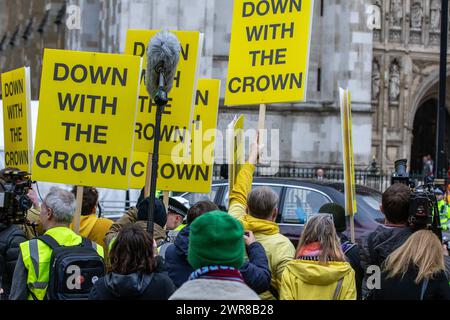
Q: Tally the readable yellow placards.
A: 5